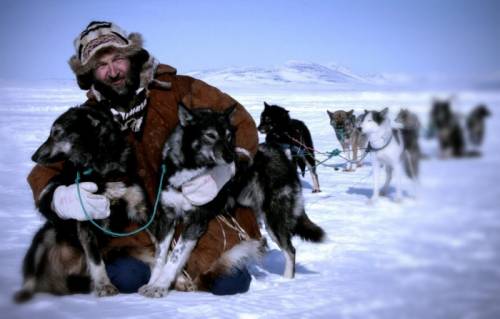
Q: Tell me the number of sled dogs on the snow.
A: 8